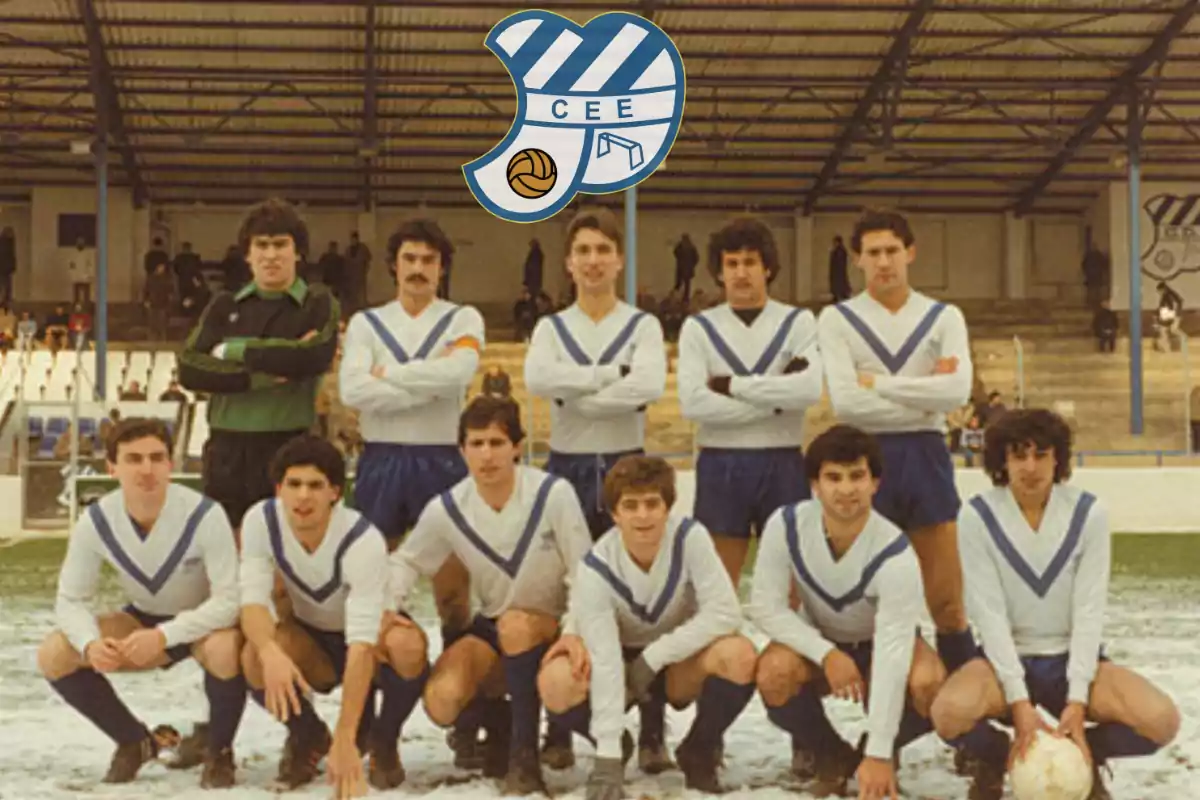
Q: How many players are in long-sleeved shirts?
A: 11